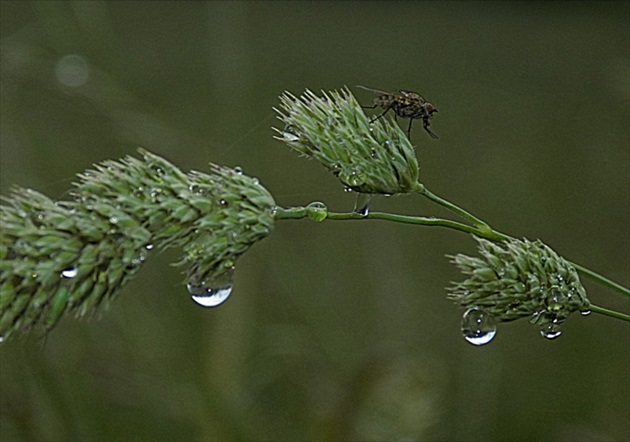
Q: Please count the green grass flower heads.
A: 3